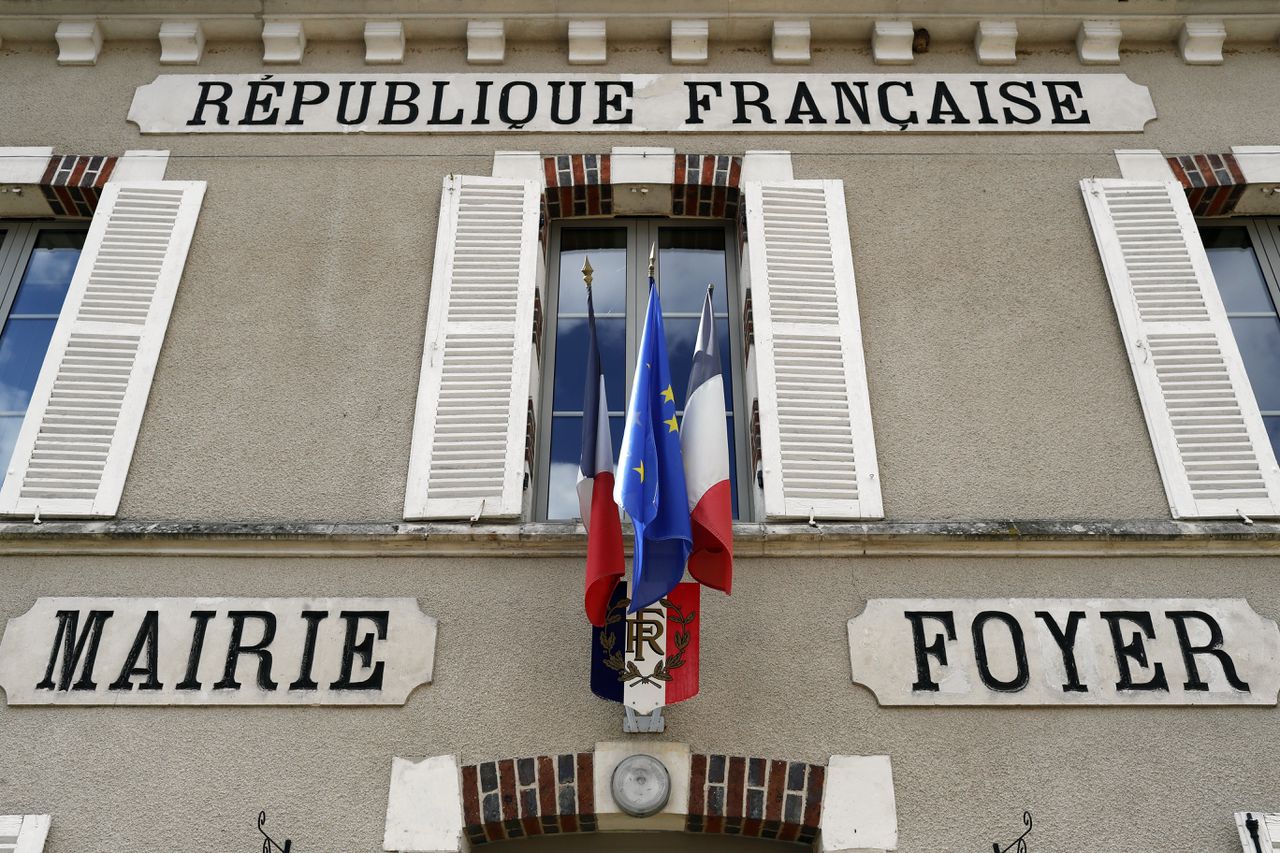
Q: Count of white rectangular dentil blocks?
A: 12